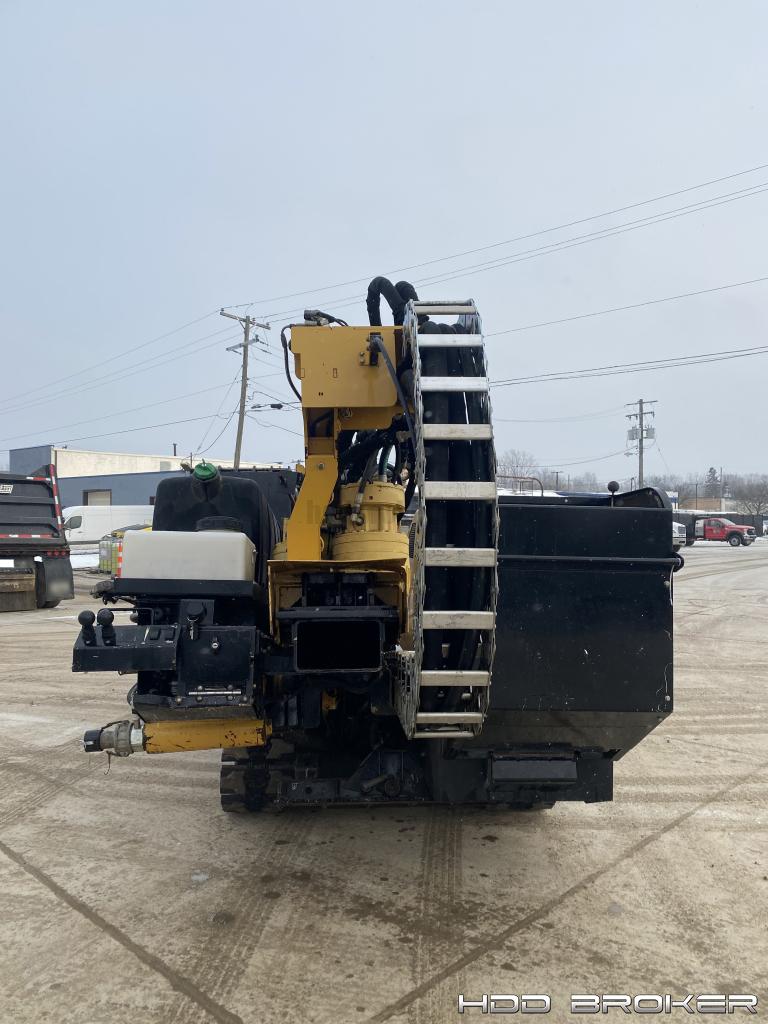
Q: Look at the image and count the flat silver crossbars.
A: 11